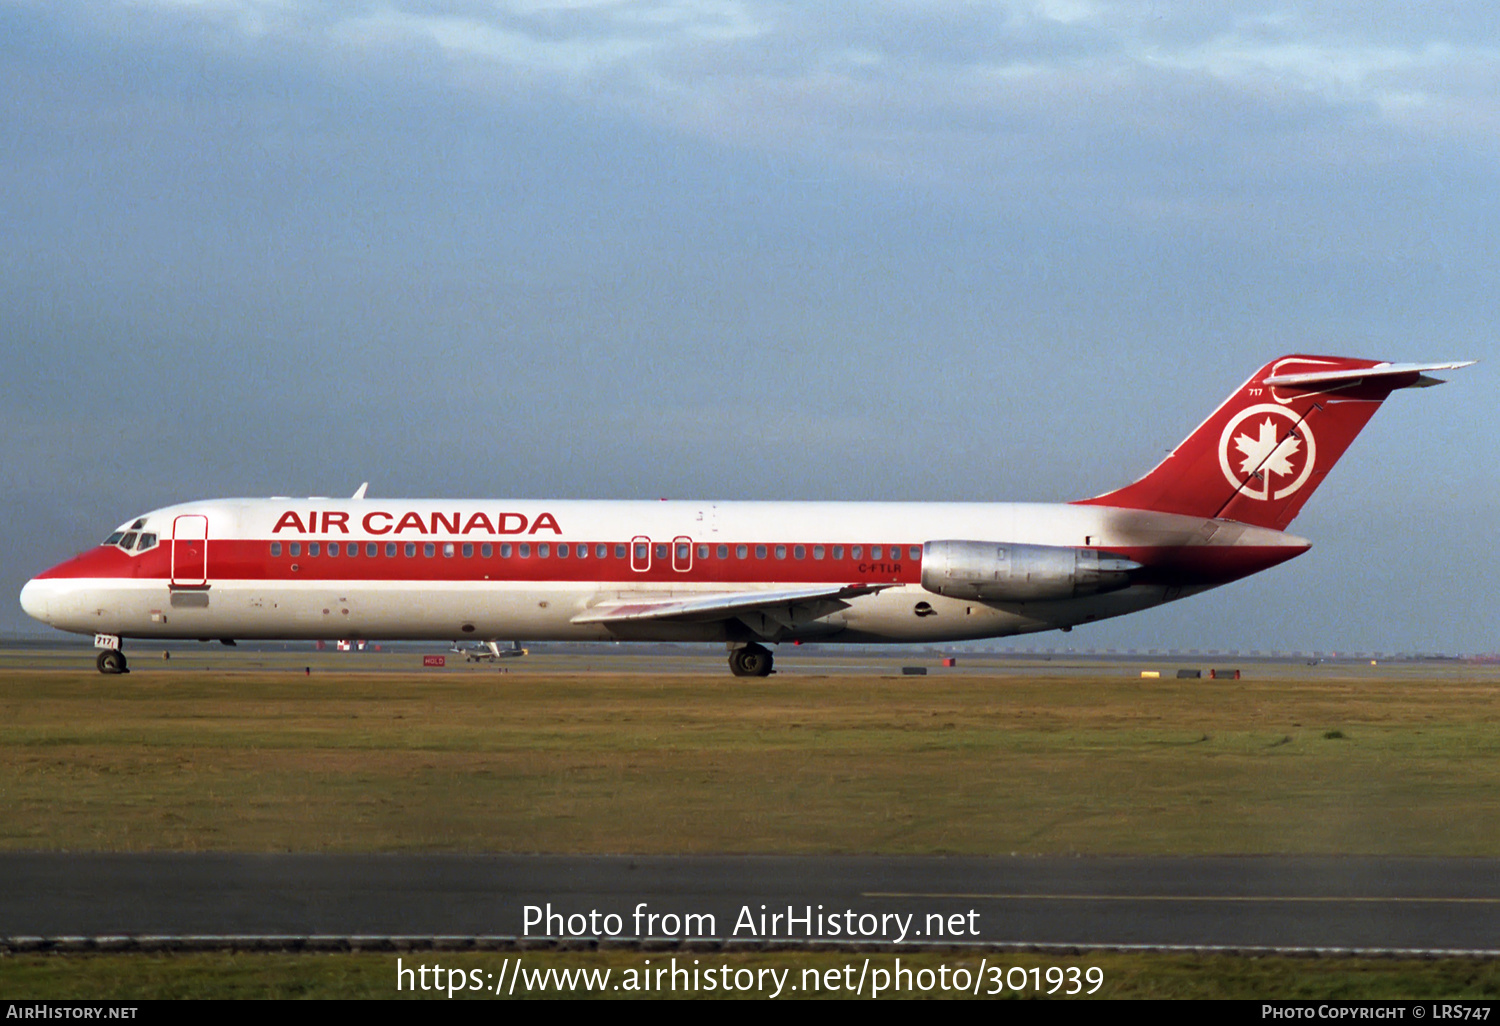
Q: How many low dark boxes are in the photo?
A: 3